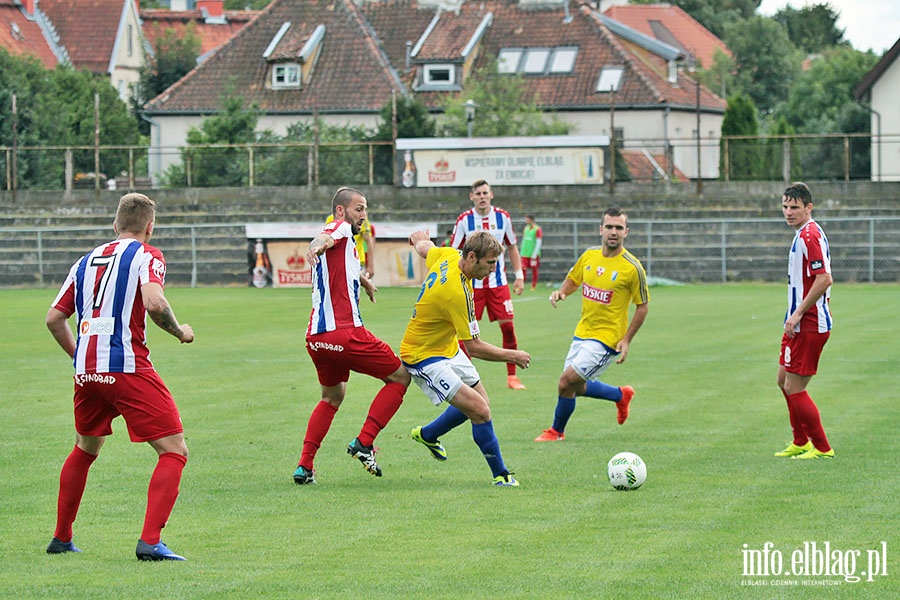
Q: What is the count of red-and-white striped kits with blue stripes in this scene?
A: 4